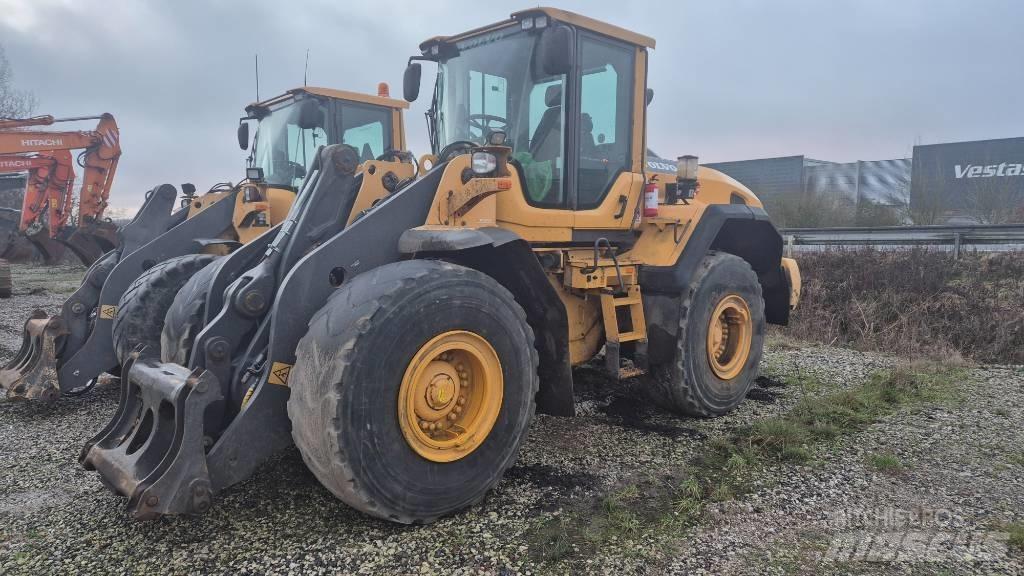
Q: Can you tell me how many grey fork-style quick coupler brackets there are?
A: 2